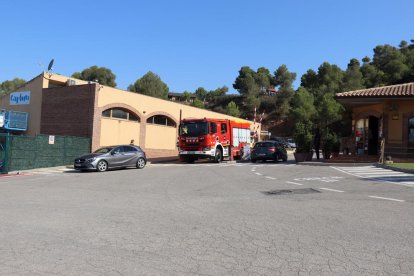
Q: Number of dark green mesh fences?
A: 1